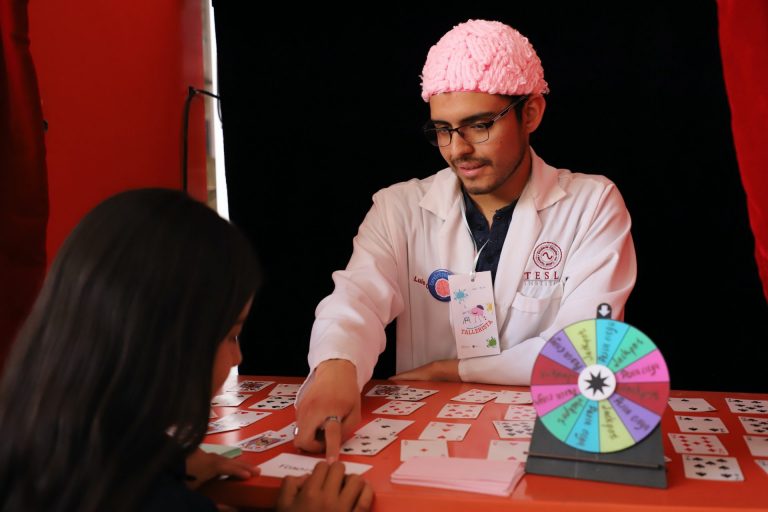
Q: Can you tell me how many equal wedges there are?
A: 12